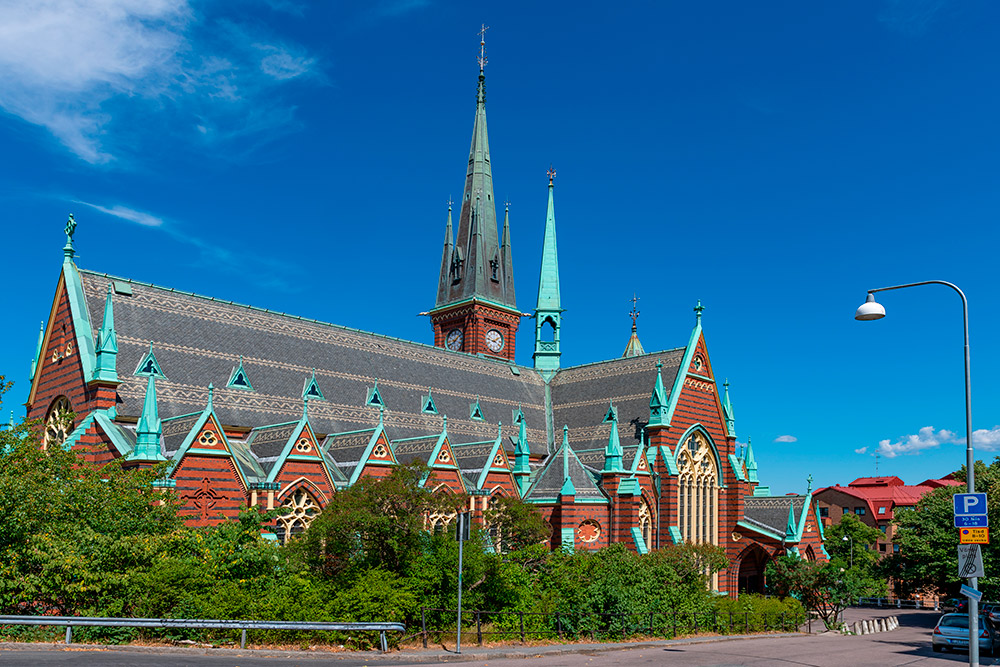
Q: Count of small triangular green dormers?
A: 8